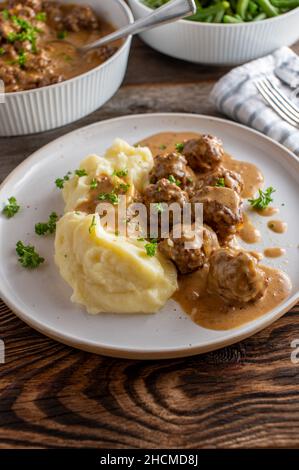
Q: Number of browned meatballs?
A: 7